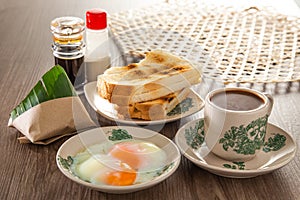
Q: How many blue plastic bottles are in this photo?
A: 0